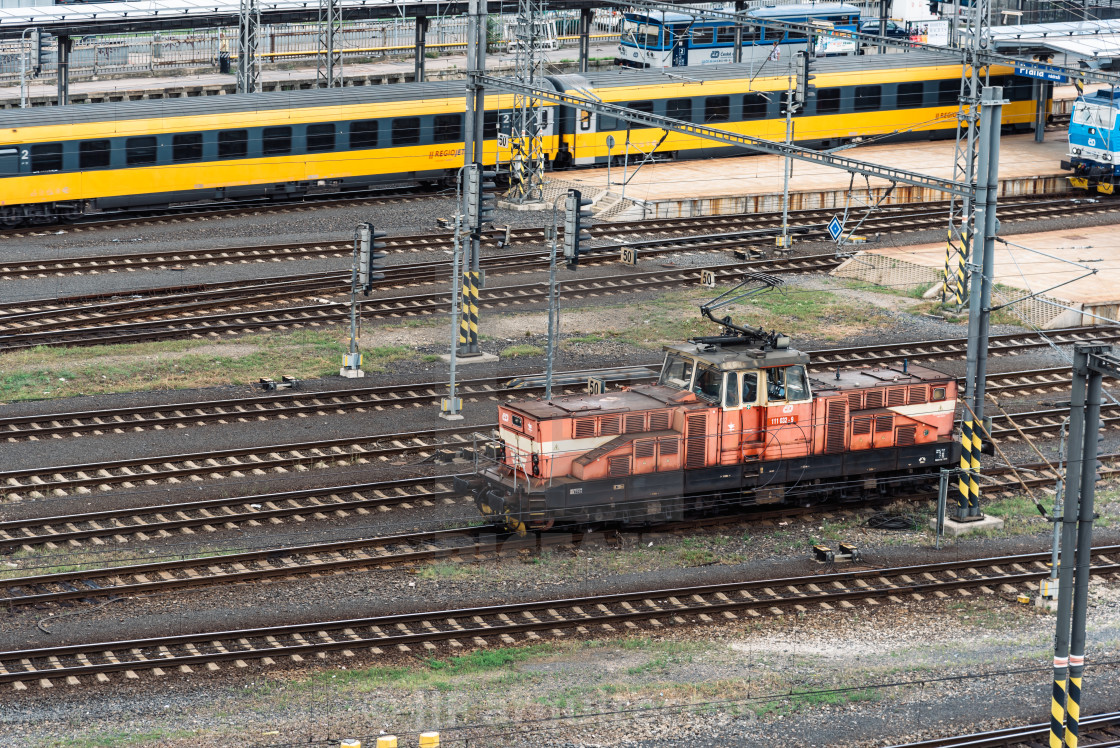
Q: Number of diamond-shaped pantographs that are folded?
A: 0